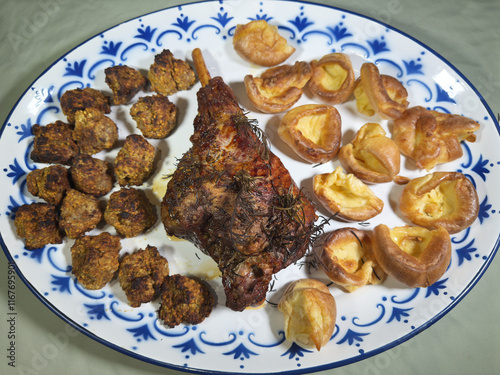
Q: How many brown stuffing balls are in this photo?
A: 15